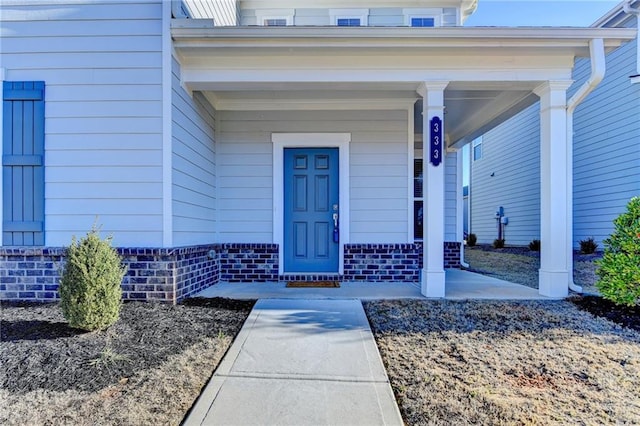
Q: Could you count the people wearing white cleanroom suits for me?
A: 0